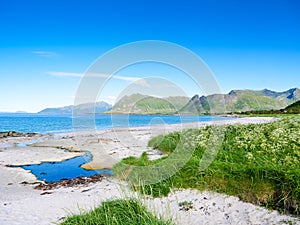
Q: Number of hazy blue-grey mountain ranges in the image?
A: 1